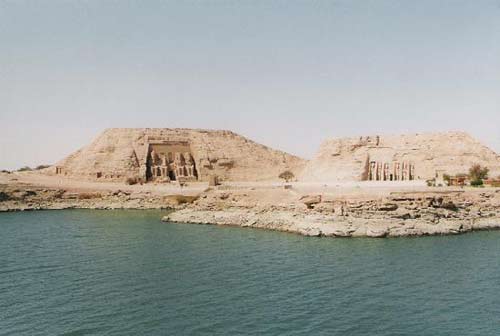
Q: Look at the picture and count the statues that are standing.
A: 6